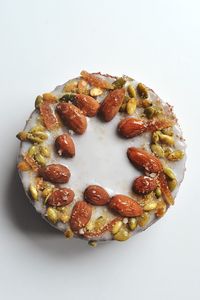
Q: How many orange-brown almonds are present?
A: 12